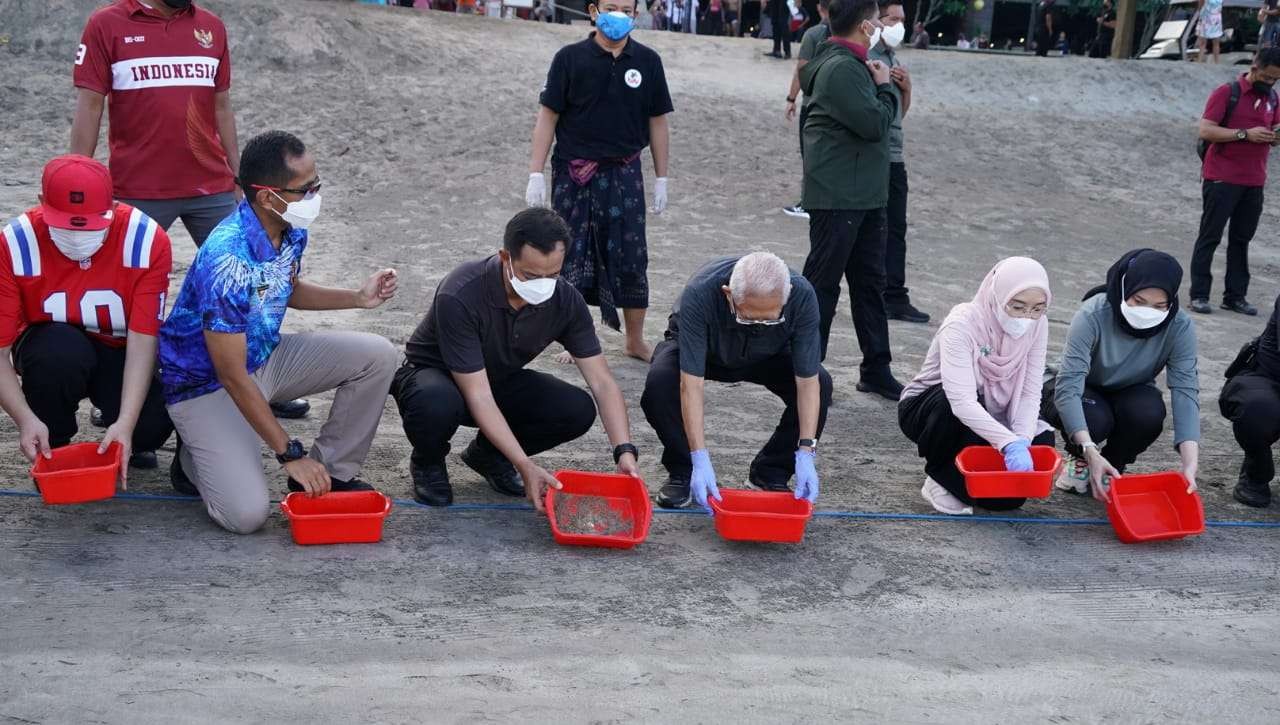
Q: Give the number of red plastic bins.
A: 6